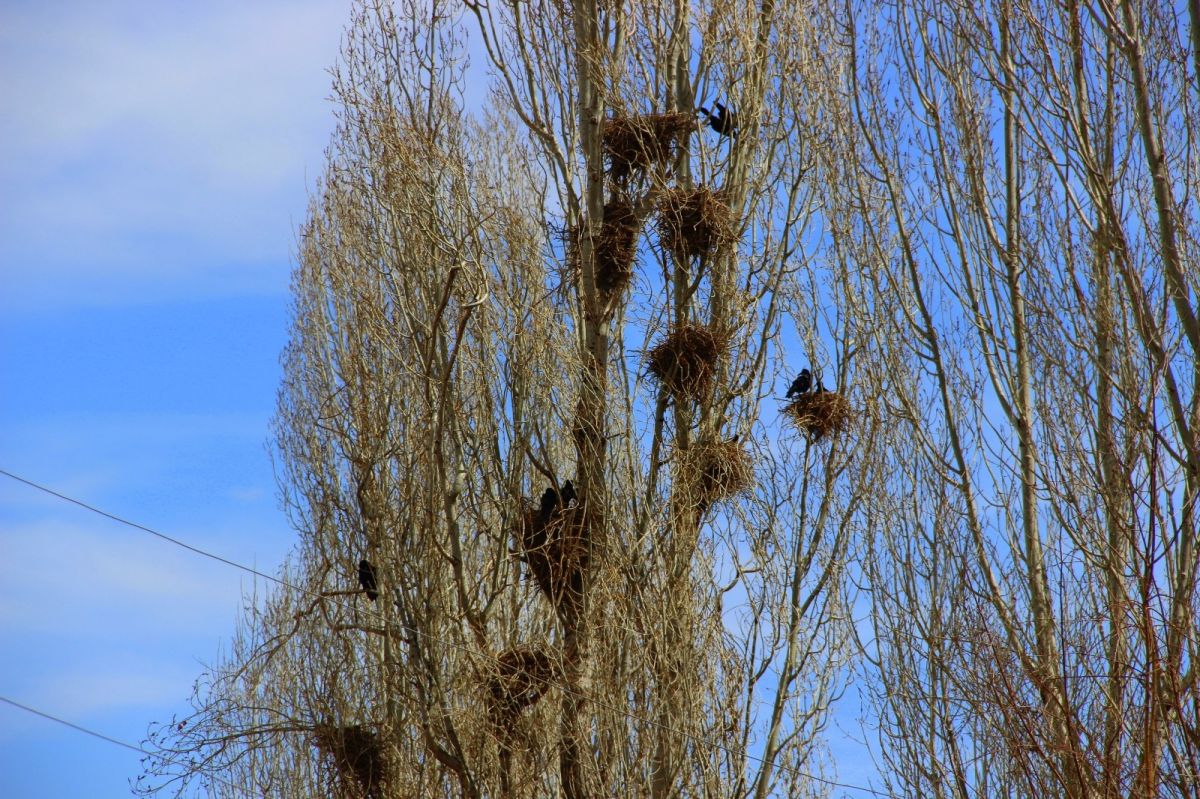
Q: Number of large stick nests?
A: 9